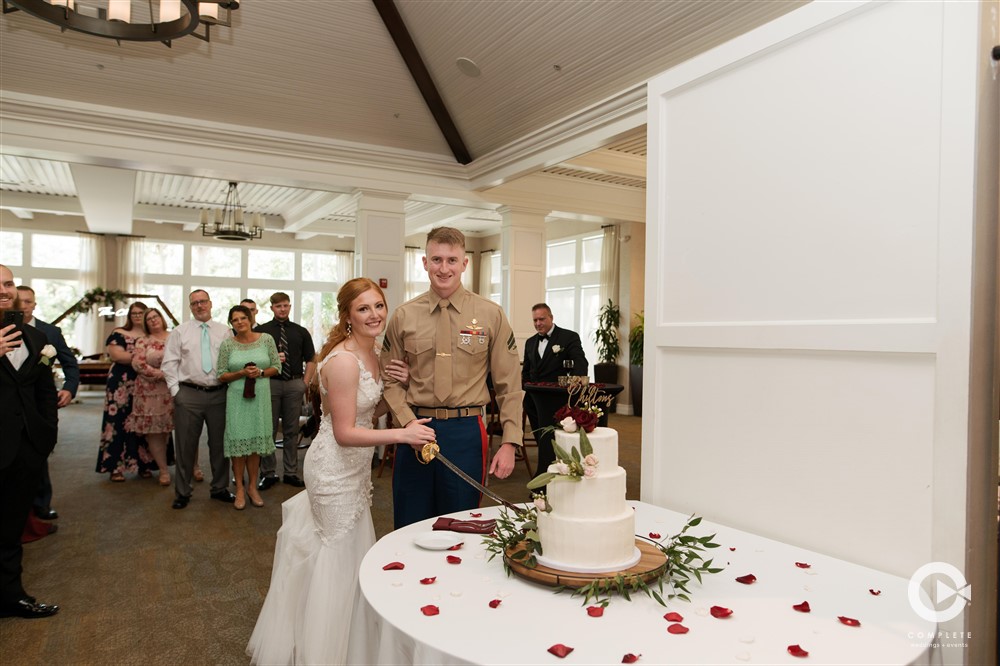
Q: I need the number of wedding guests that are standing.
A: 9